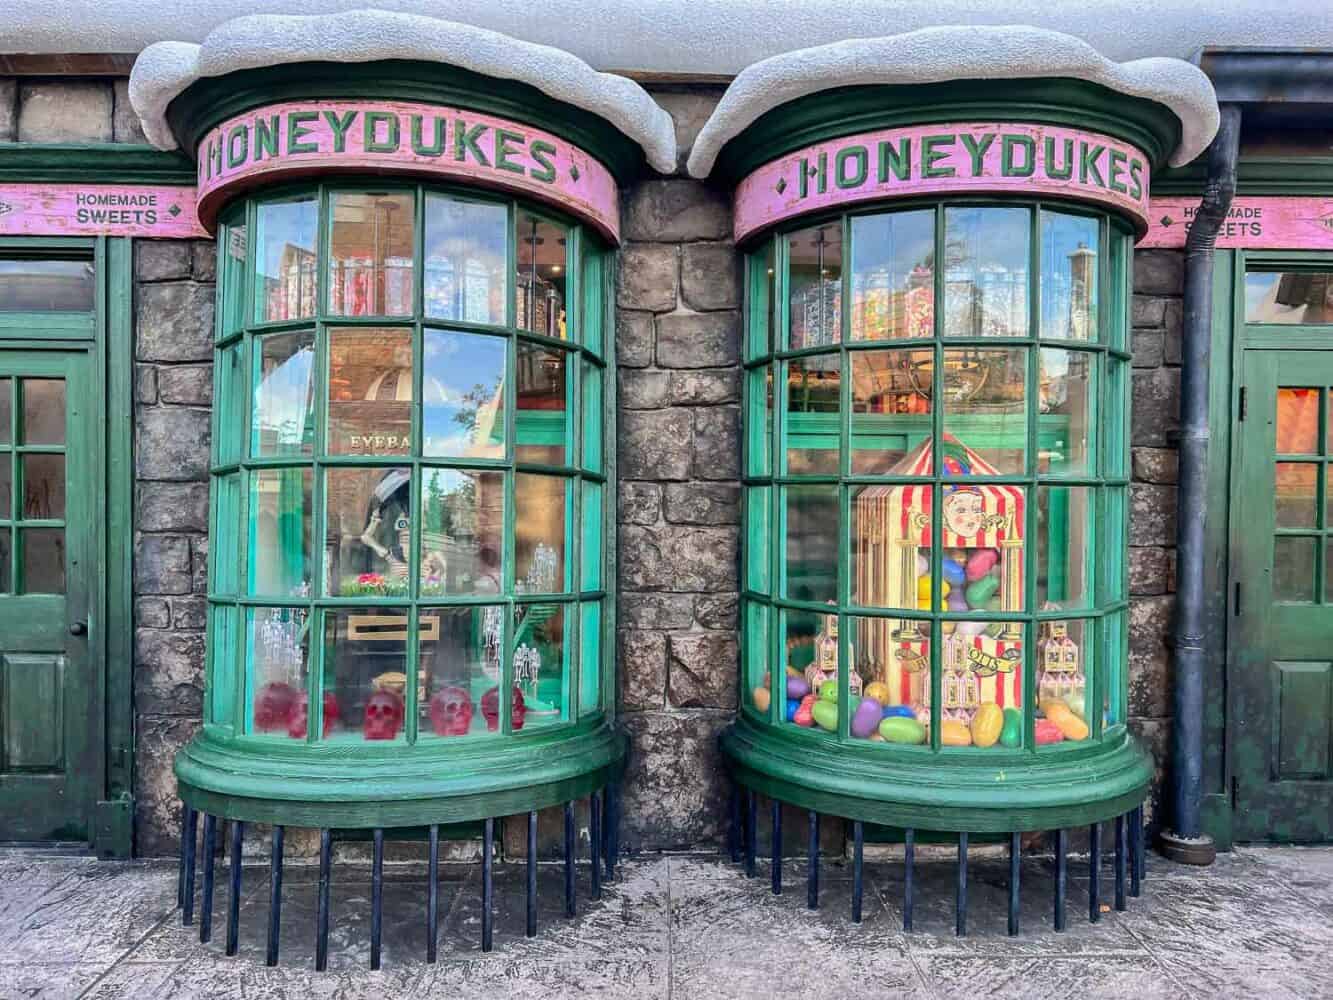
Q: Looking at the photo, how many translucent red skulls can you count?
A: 5